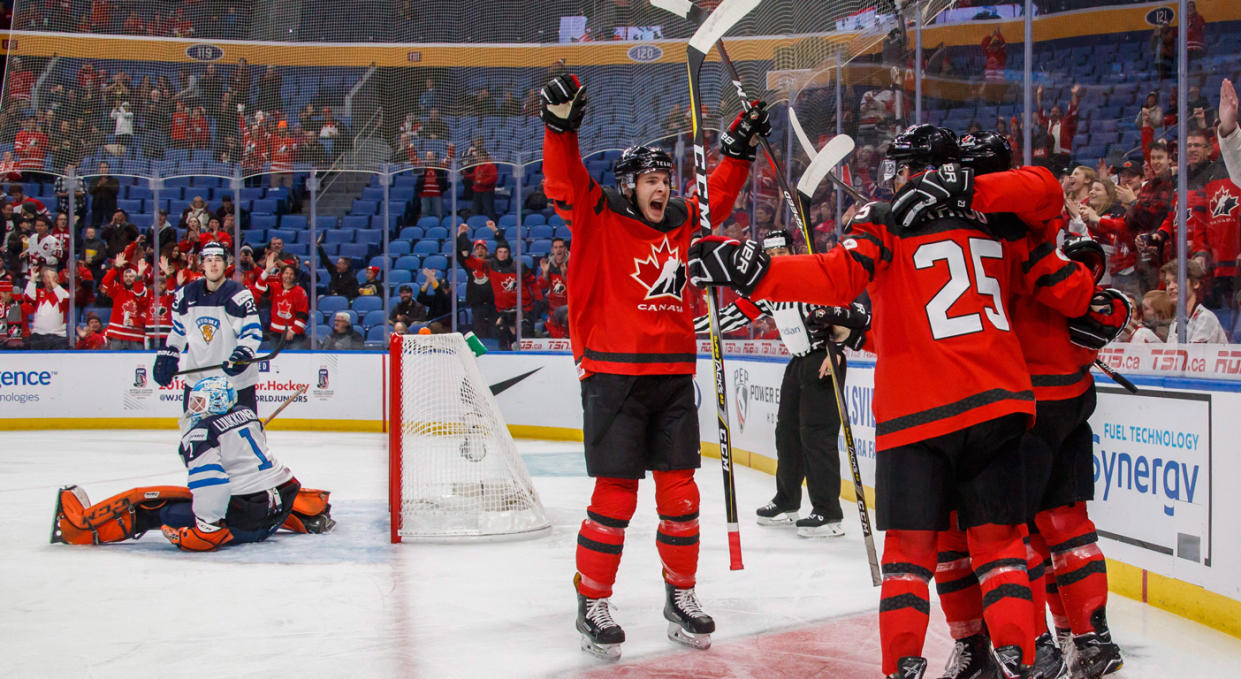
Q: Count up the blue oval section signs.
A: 3